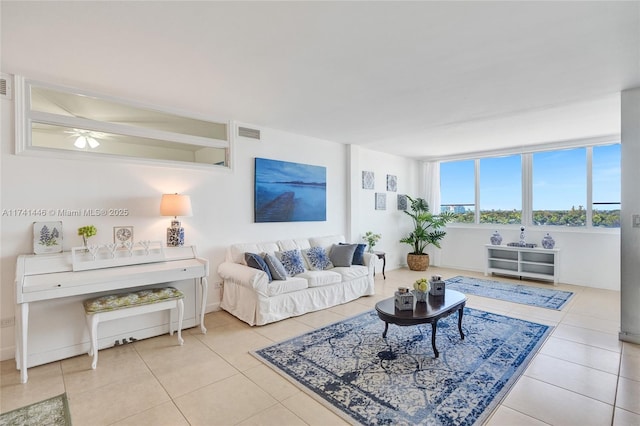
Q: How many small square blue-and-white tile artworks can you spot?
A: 4